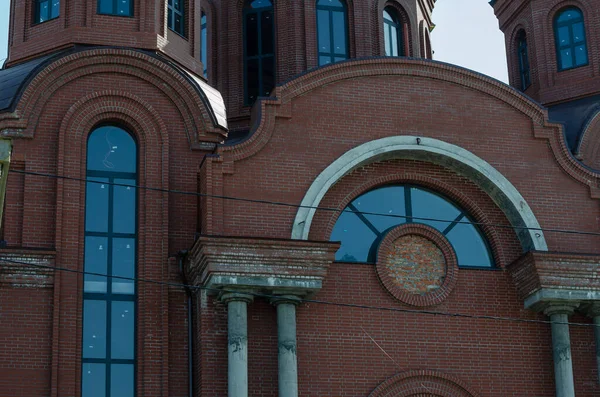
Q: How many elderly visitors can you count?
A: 0